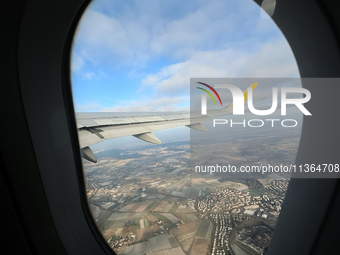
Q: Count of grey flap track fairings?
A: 3